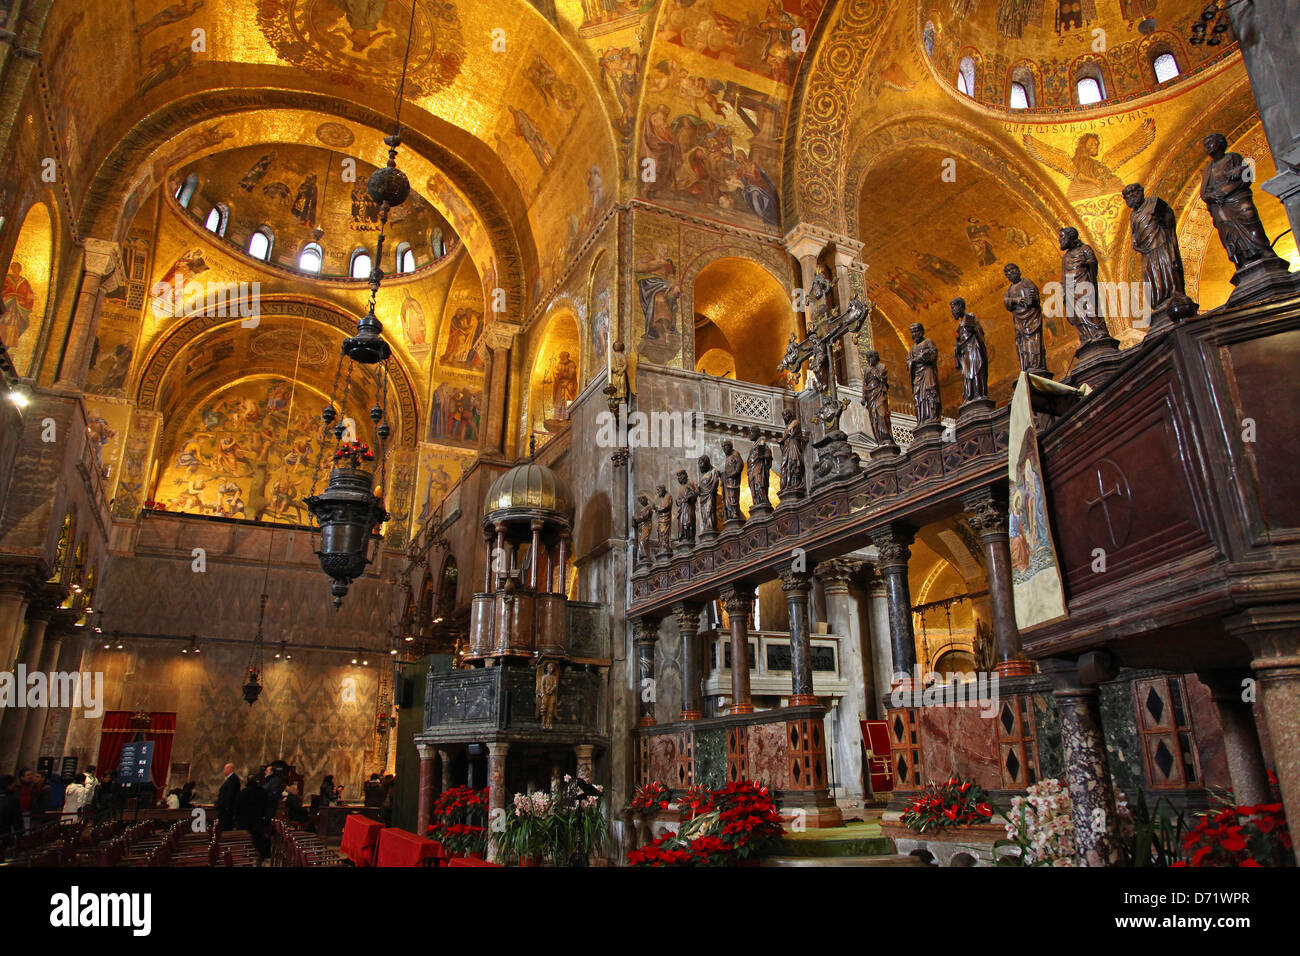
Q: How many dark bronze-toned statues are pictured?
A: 14